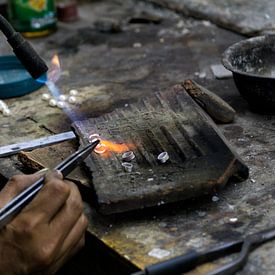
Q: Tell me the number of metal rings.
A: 5